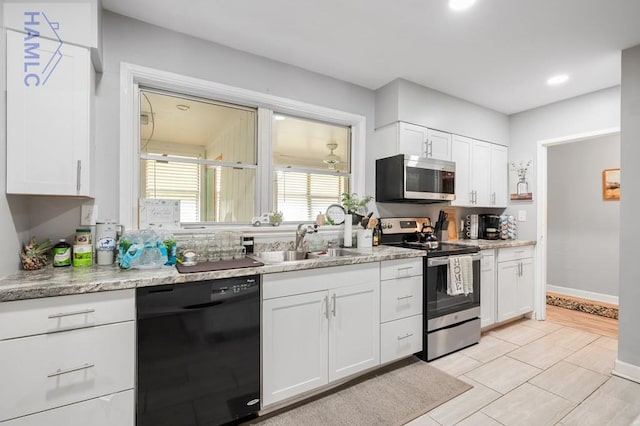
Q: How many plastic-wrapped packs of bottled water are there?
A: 1